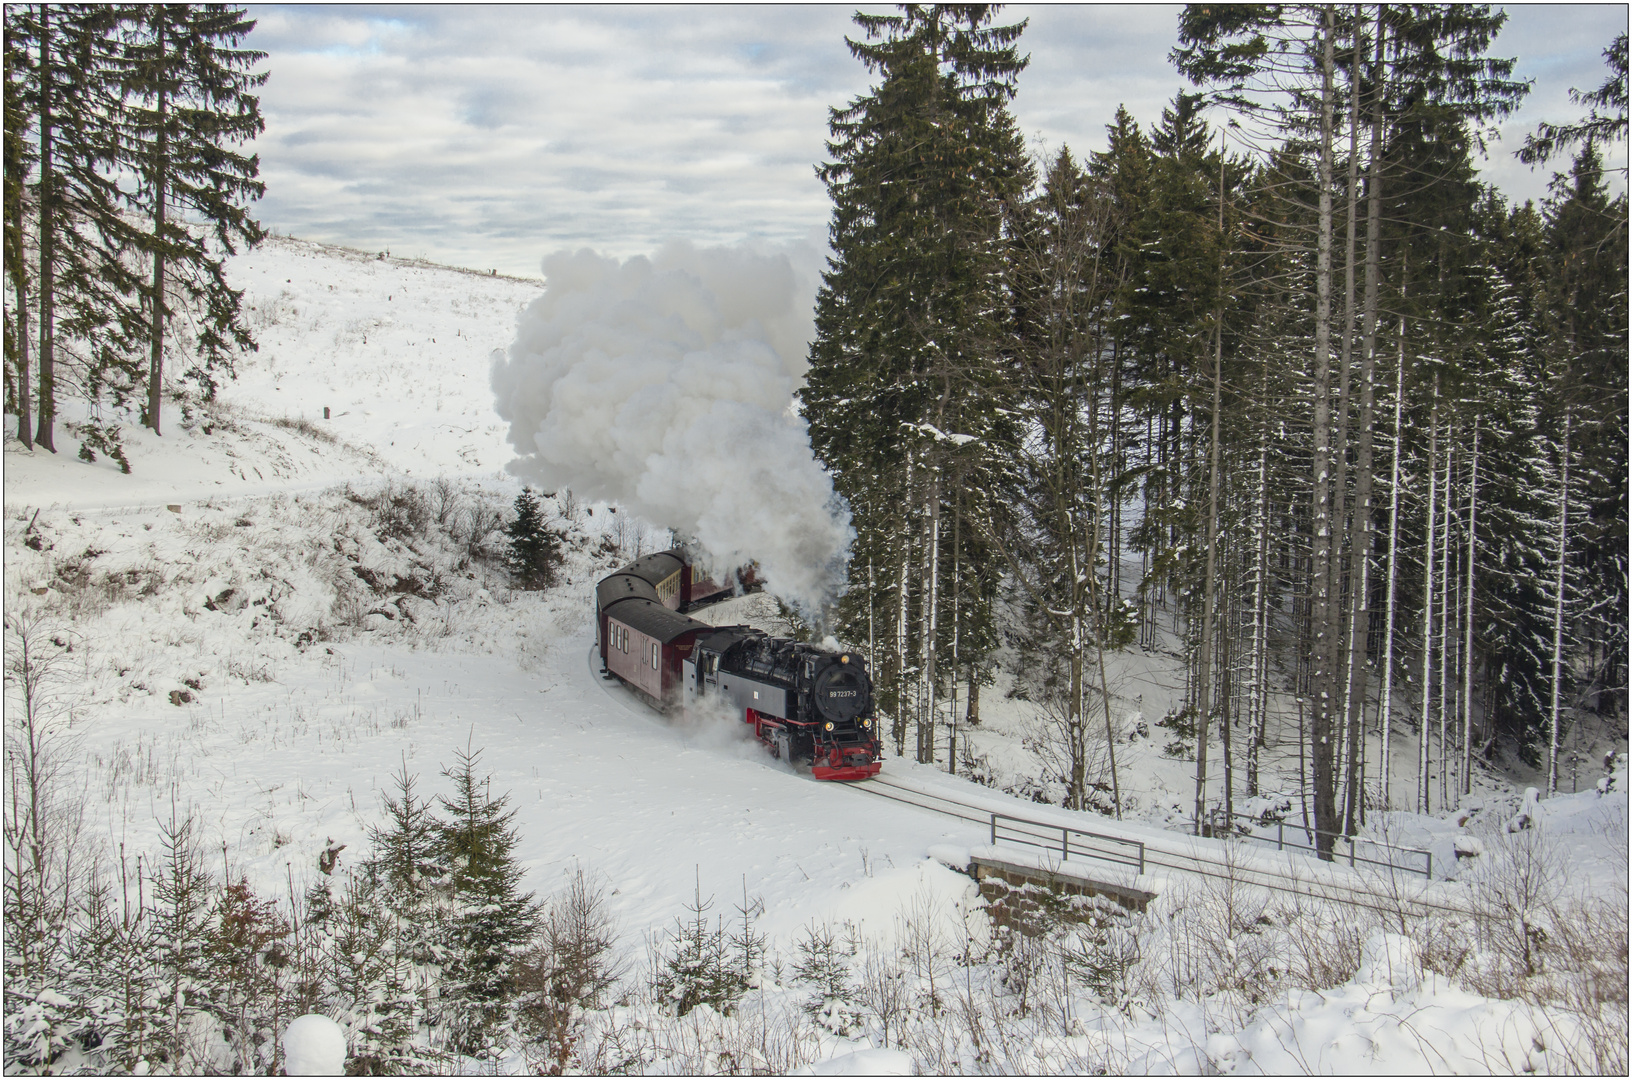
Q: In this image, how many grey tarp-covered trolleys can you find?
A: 0